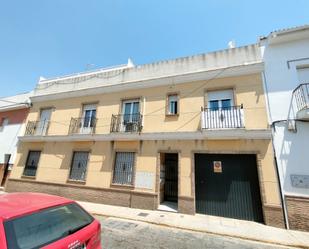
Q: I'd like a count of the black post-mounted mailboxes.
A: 0